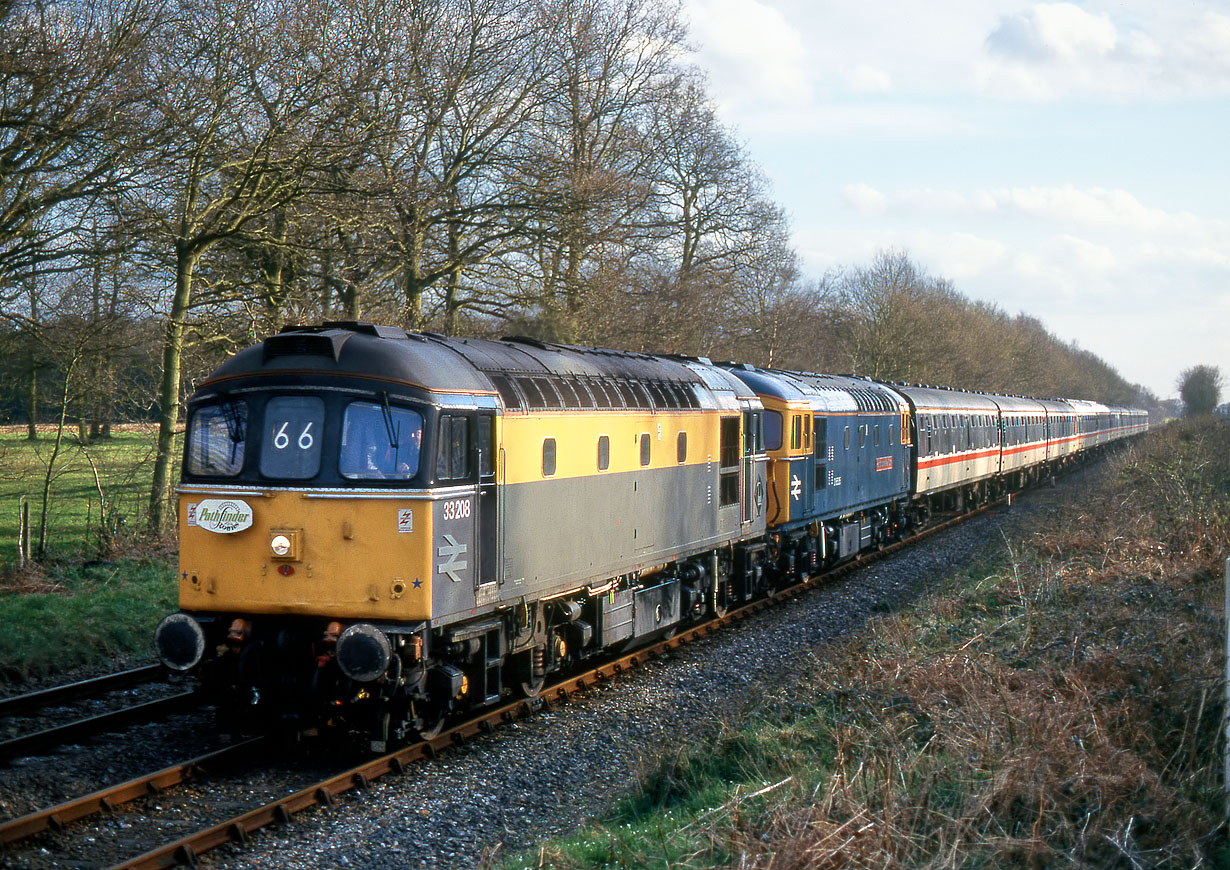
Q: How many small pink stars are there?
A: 0